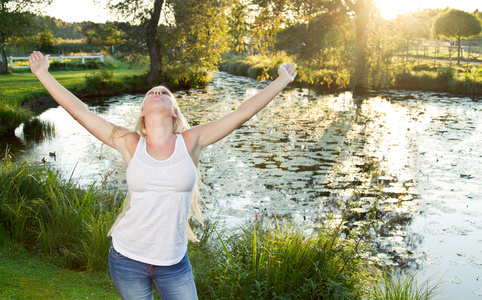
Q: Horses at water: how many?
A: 0